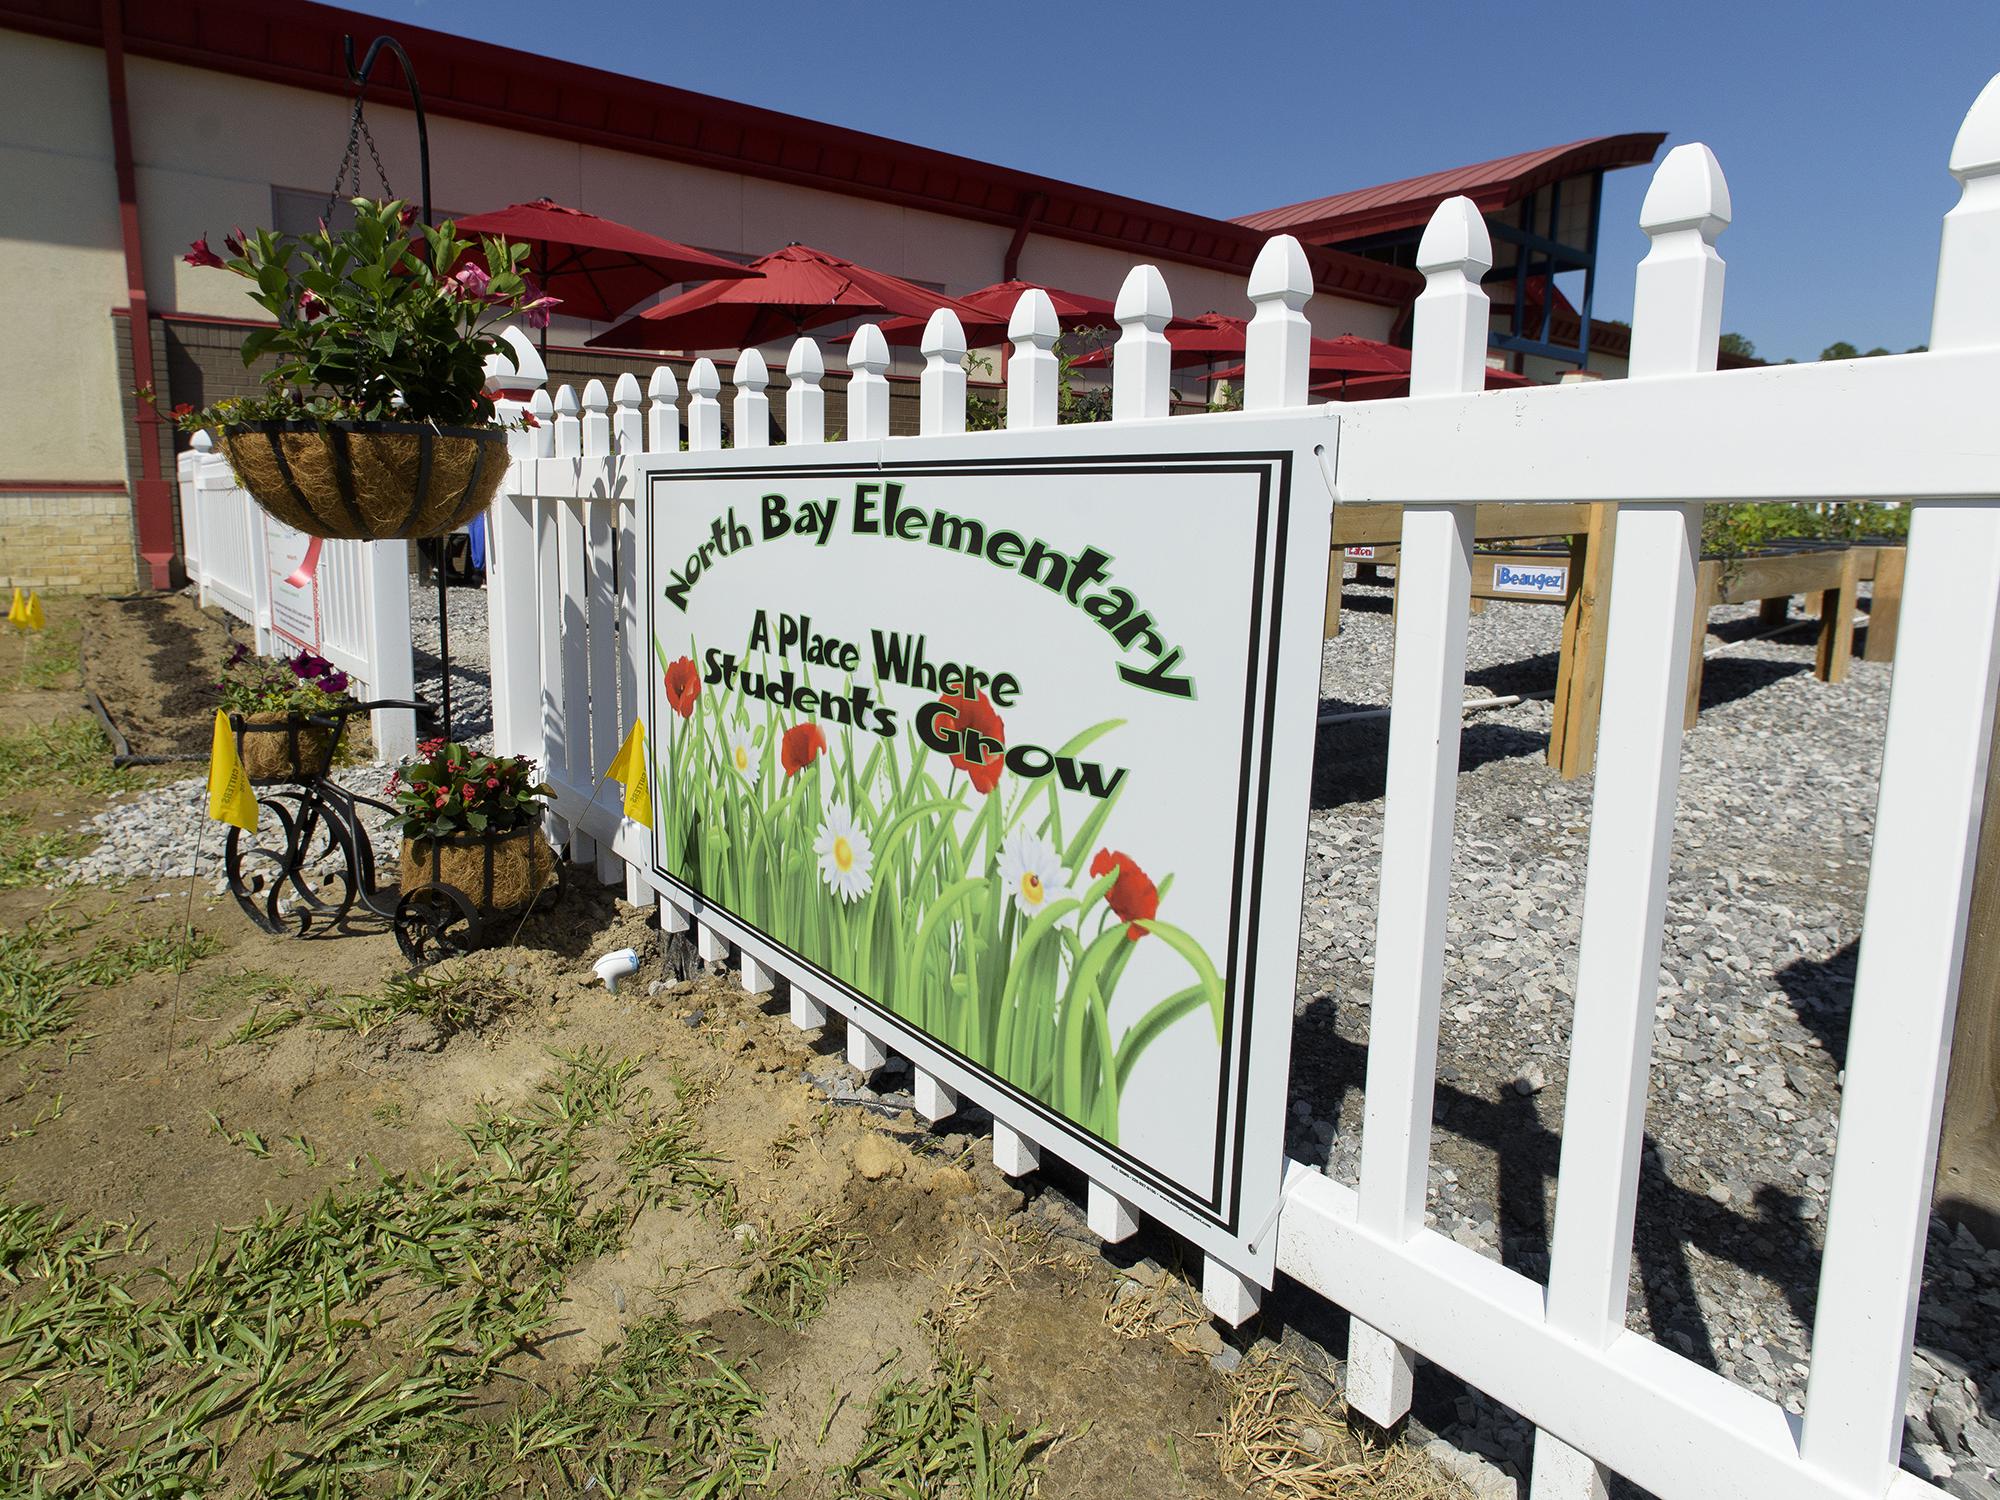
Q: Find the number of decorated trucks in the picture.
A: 0